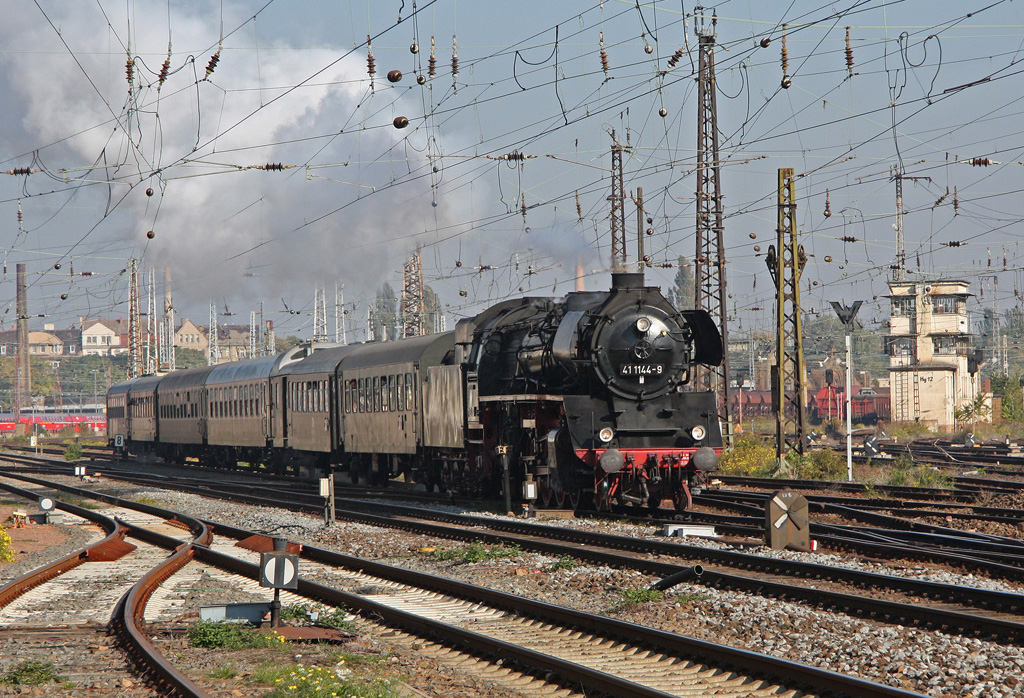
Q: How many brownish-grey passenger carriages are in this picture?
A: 6